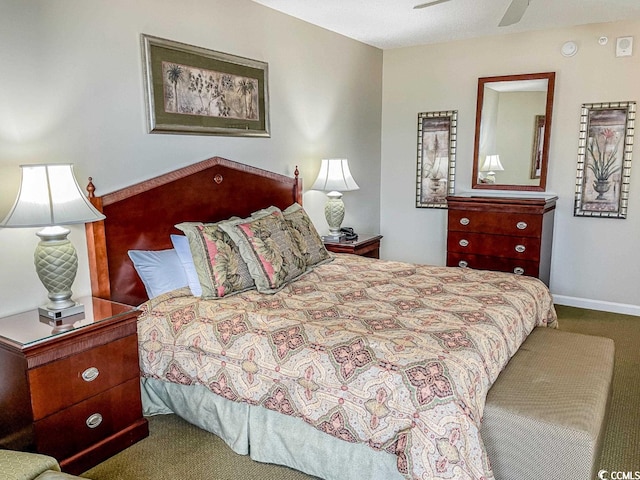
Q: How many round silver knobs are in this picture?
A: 8